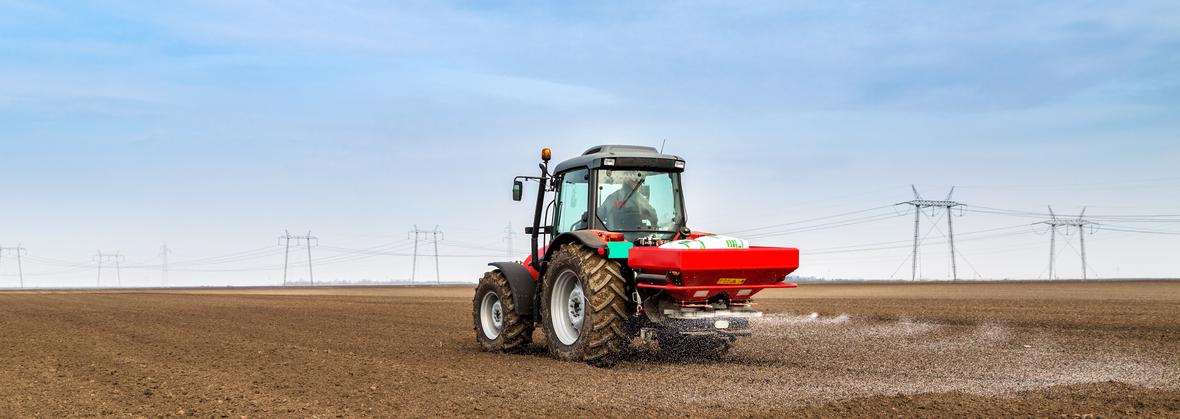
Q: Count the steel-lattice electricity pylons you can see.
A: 8